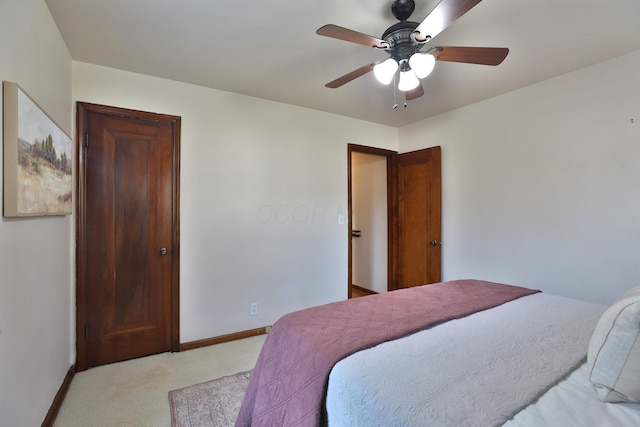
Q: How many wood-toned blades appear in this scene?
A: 5